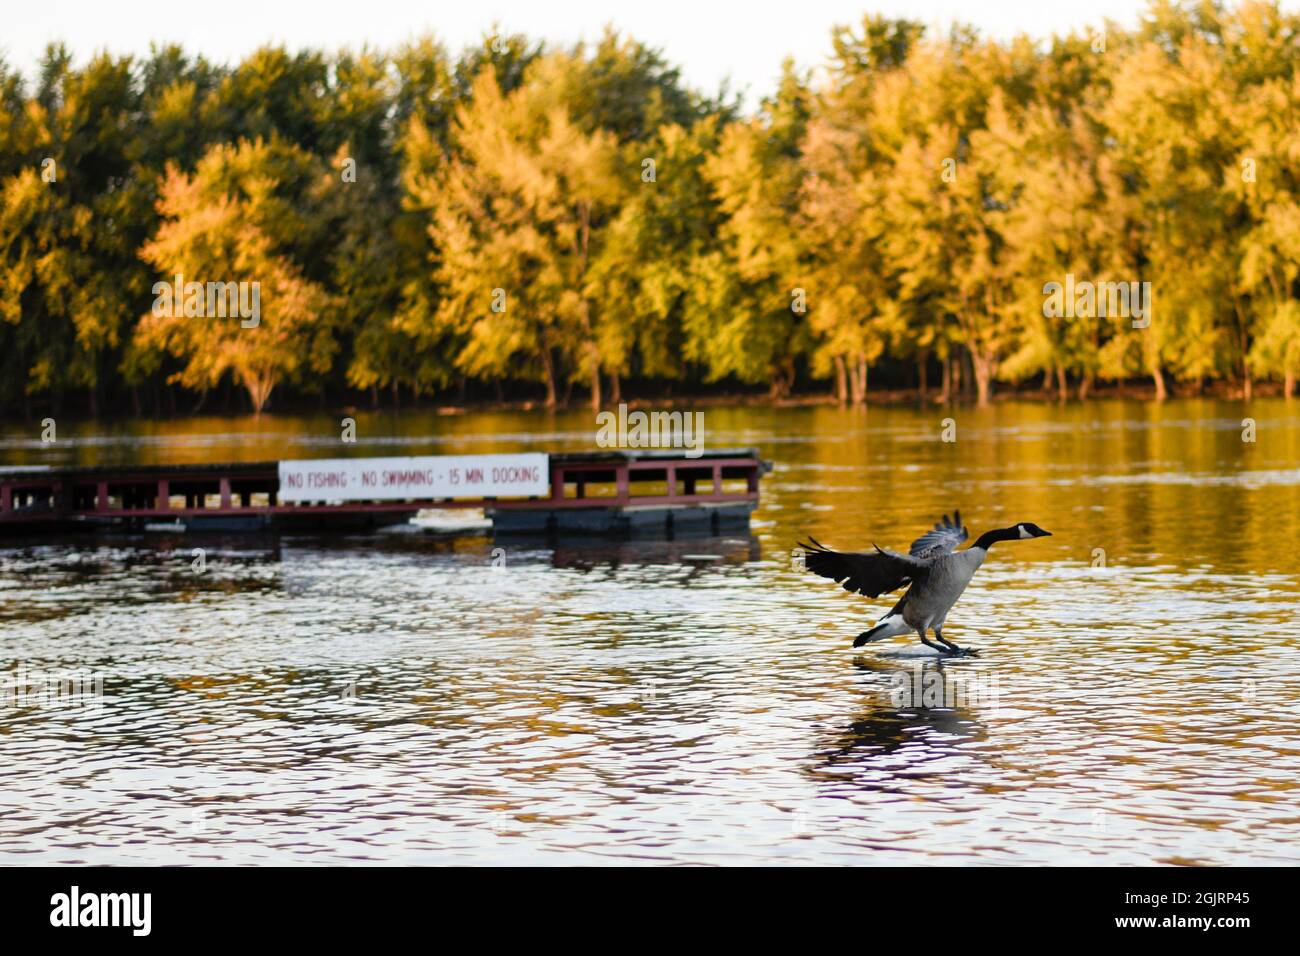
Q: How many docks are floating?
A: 1